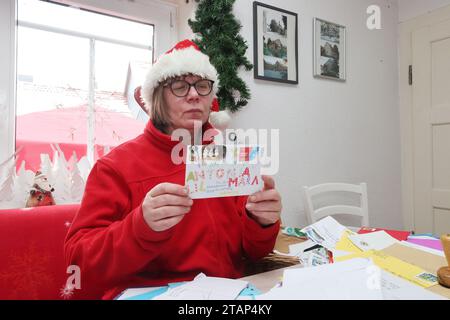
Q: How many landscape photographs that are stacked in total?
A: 6